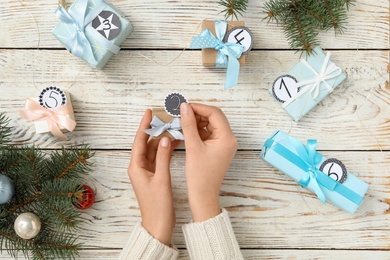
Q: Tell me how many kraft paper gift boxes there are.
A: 2